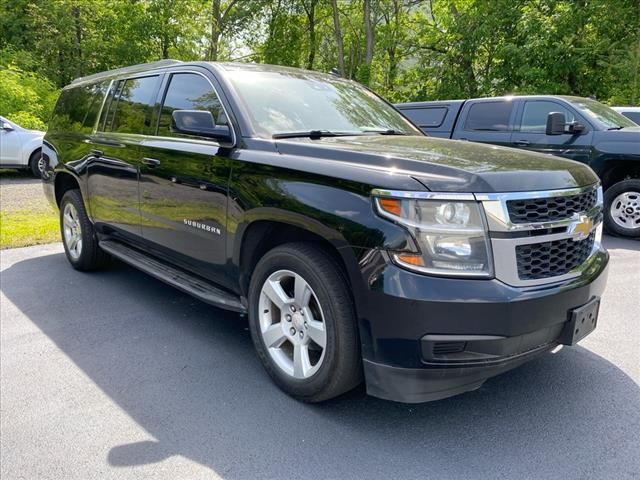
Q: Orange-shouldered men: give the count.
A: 0